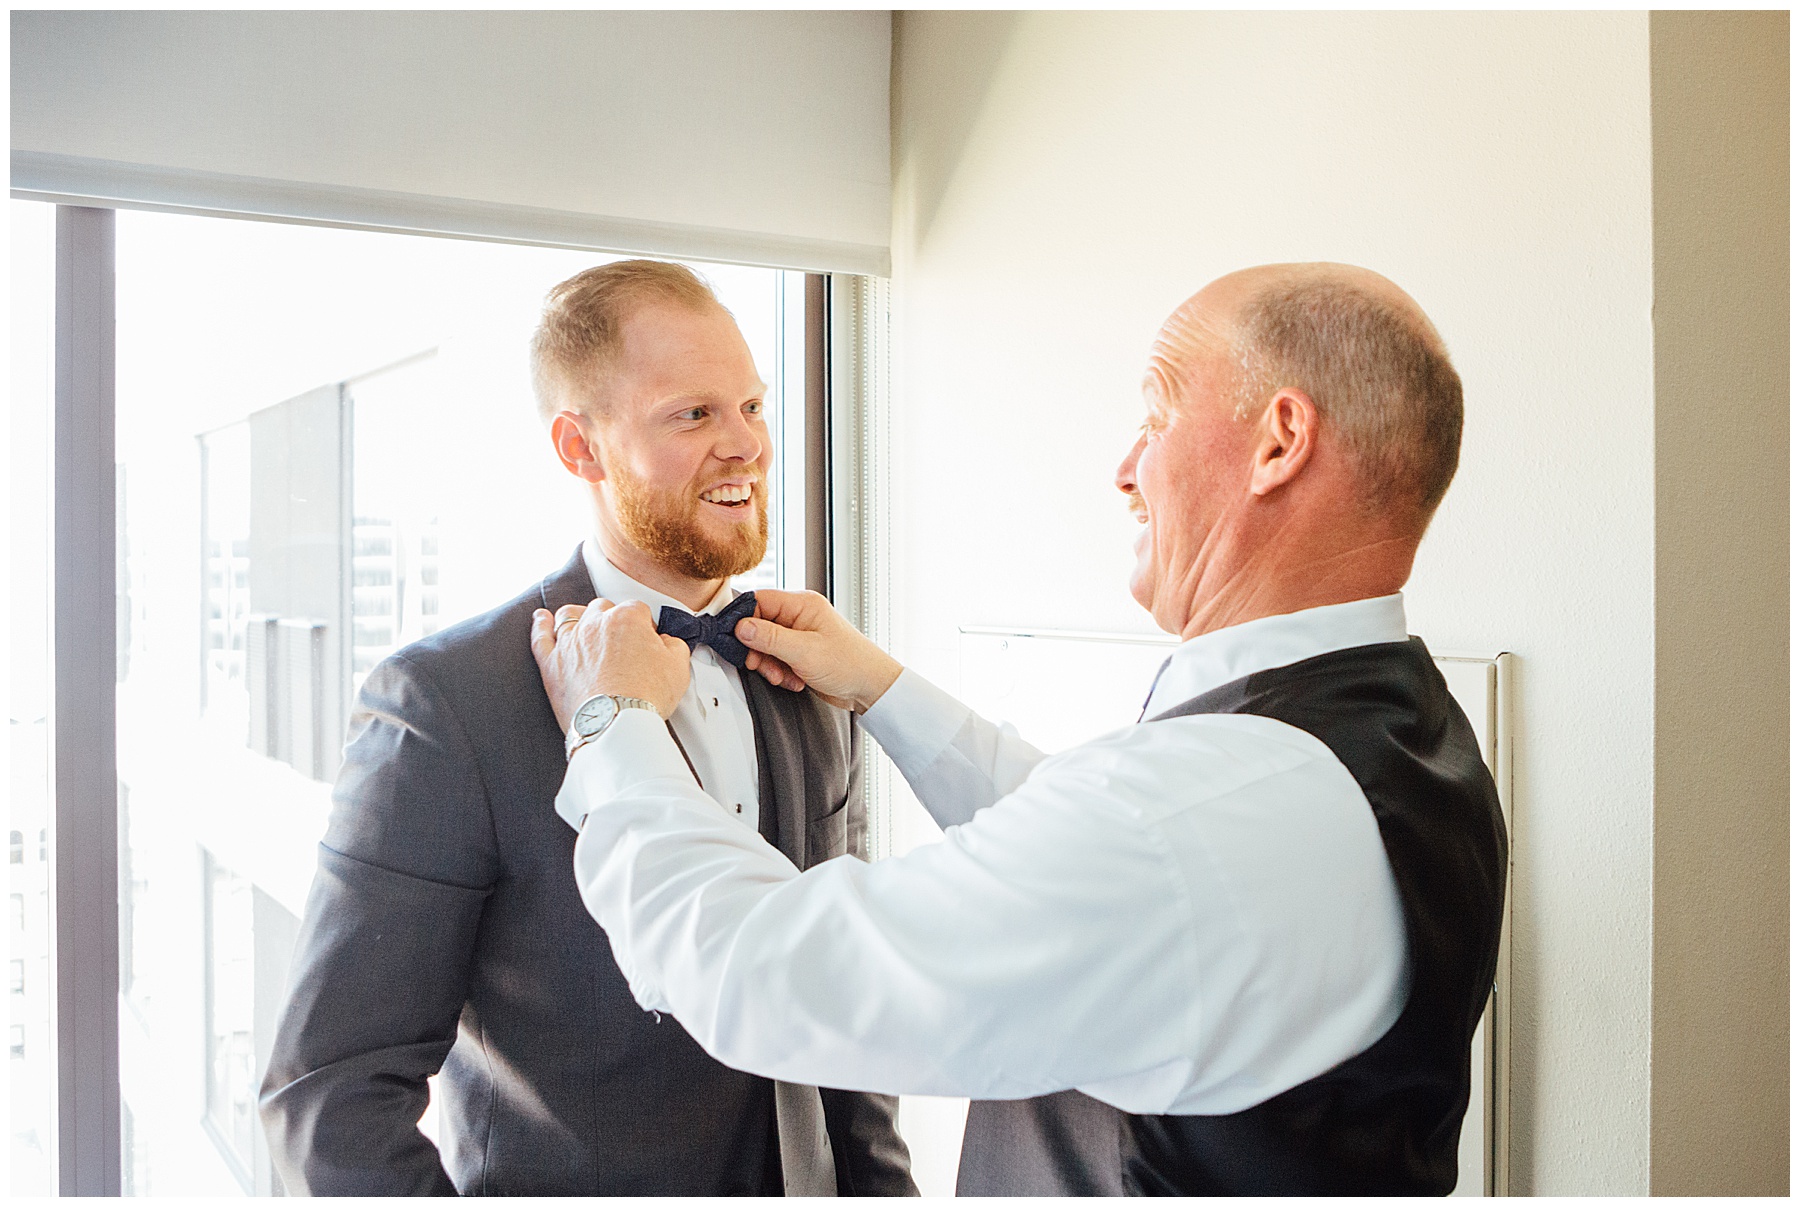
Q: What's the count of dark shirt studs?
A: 2